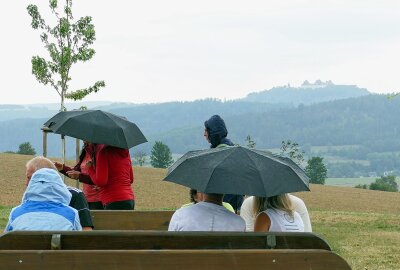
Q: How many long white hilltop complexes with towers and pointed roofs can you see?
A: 1